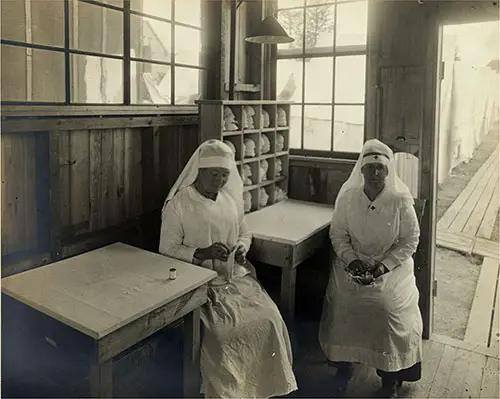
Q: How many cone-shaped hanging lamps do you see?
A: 1